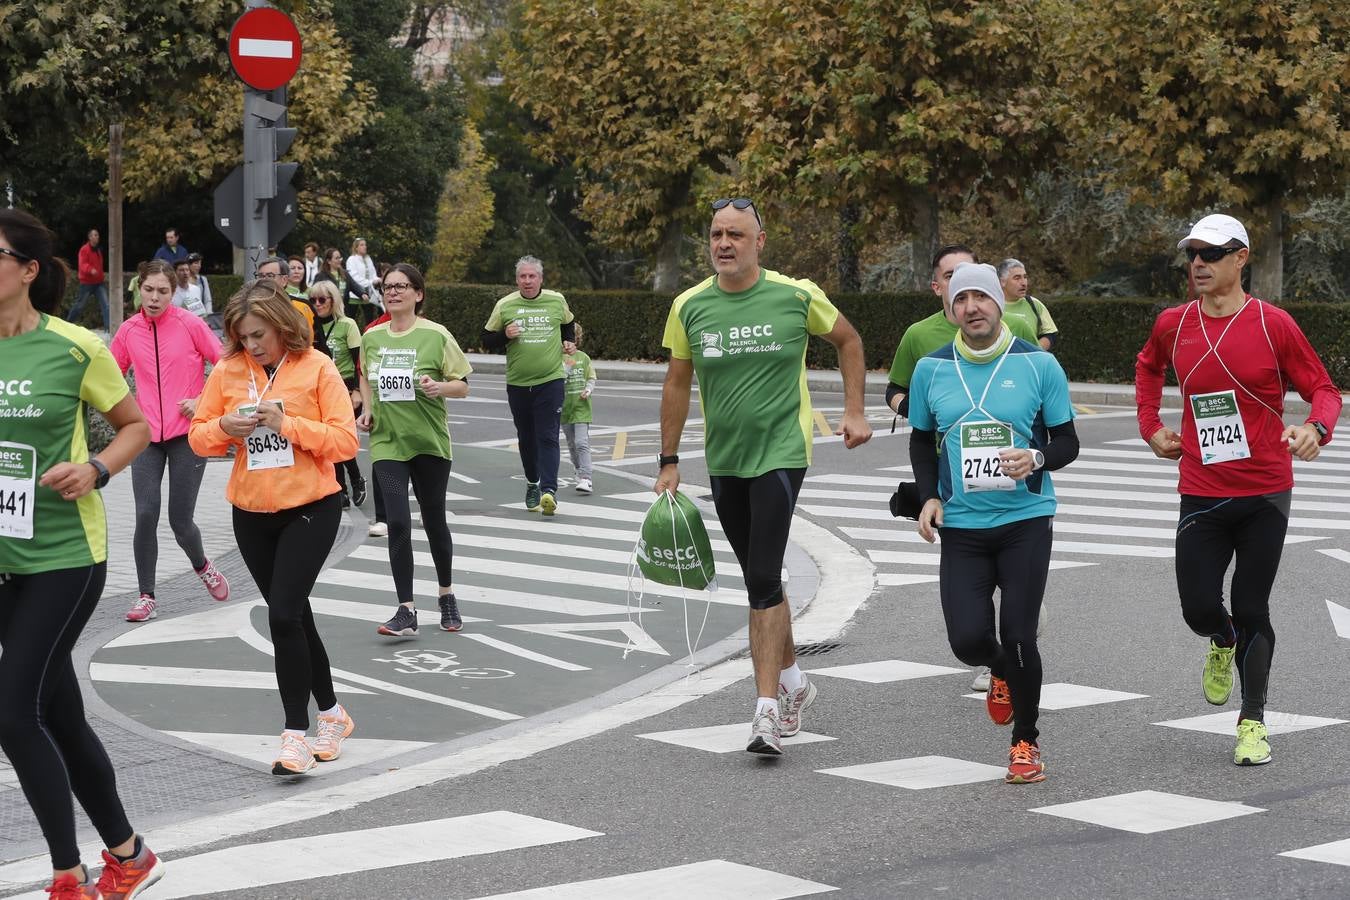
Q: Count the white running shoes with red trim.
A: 2